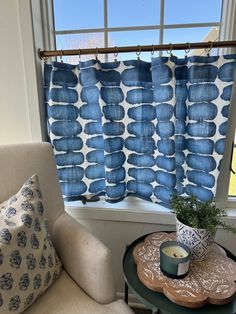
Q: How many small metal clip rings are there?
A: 10